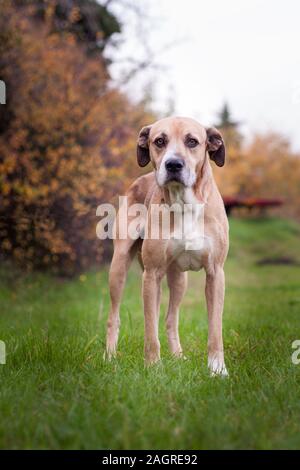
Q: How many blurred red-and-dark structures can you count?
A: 1